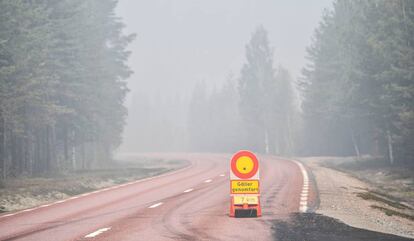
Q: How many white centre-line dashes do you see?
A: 5